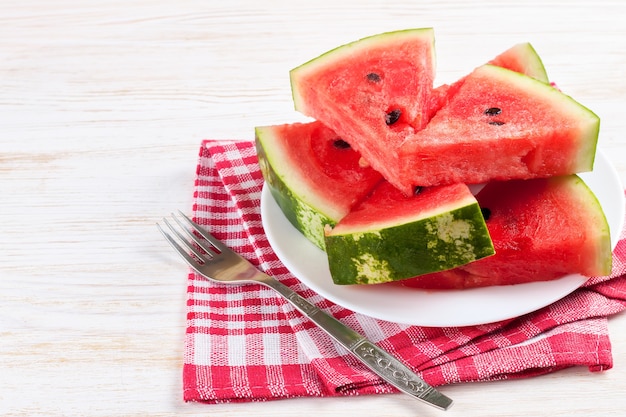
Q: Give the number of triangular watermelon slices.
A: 6